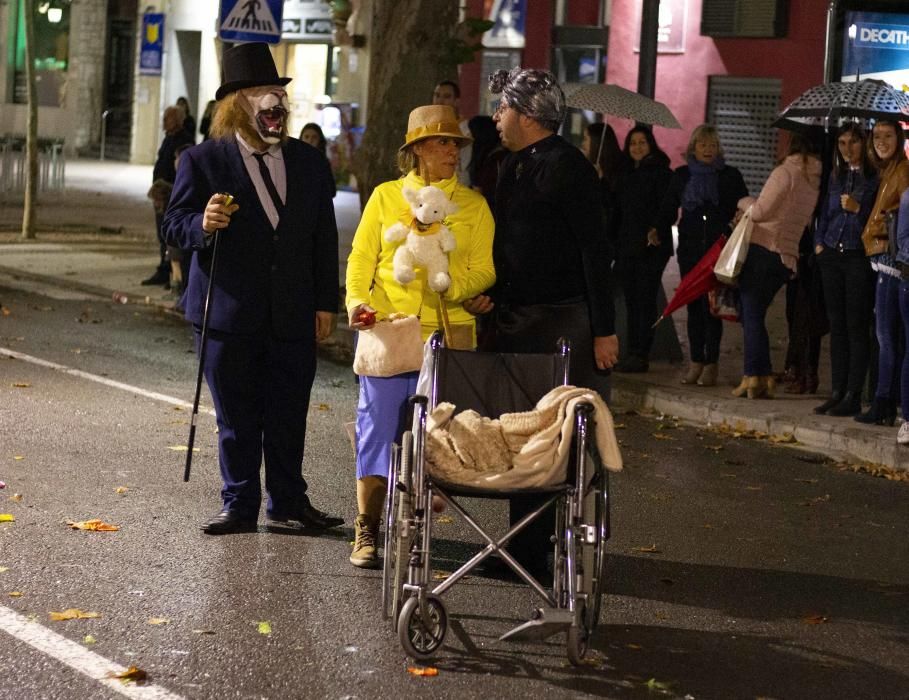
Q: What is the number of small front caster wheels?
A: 2